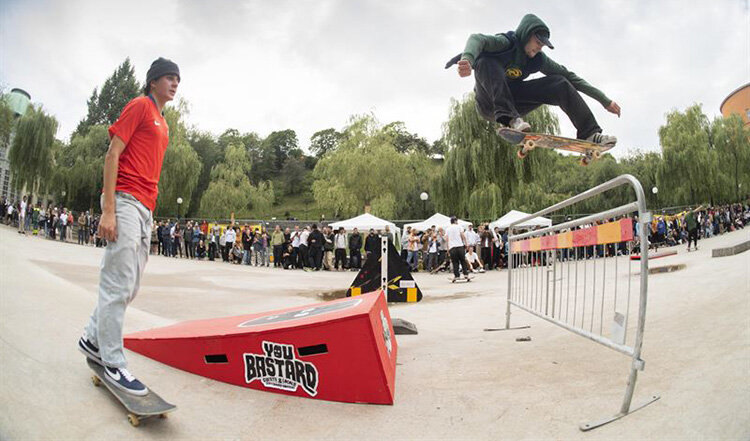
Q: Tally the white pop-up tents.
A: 3